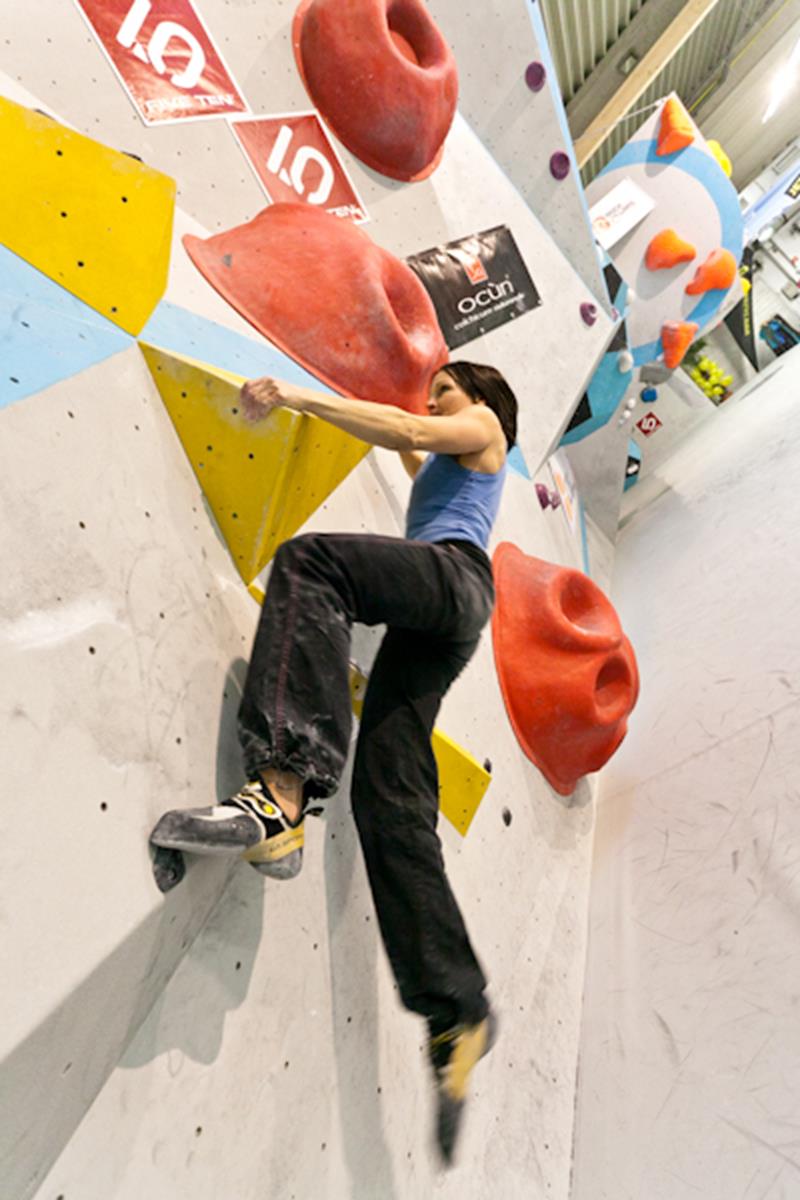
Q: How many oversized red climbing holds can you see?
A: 3